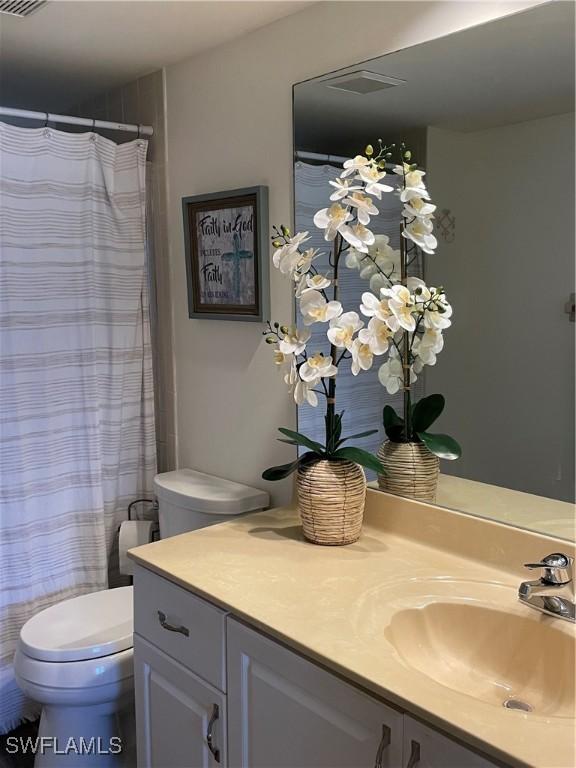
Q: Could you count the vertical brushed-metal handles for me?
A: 3